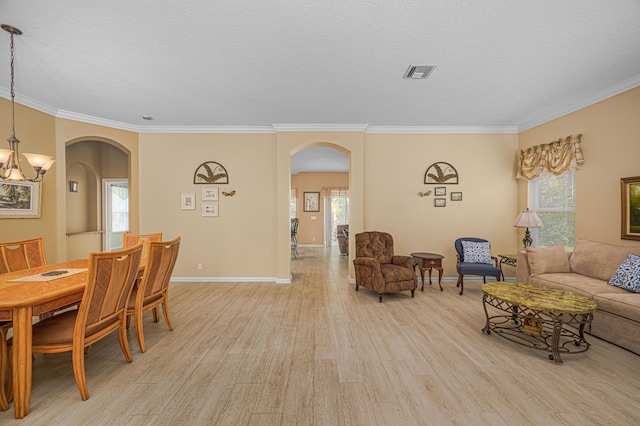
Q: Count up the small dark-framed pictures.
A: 3